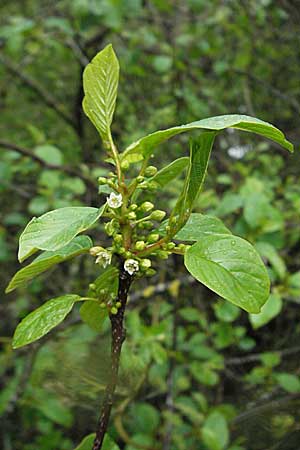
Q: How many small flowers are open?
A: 3